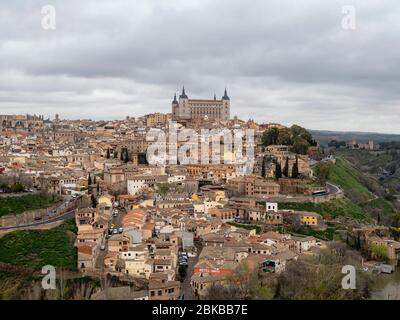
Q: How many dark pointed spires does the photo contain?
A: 4